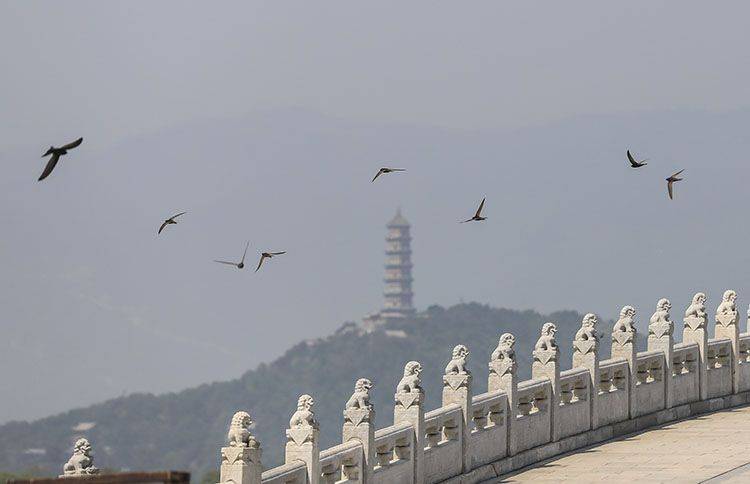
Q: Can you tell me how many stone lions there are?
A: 13